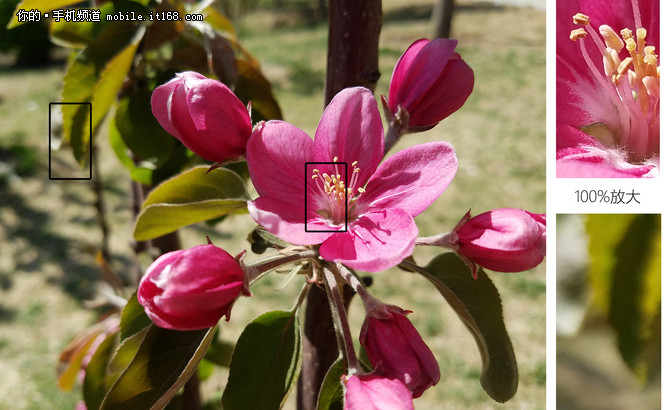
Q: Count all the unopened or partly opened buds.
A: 6